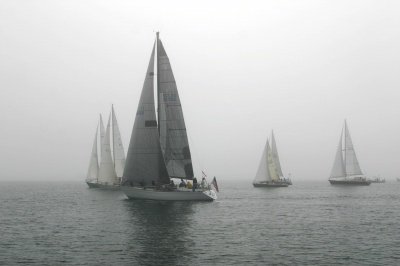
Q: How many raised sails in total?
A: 11